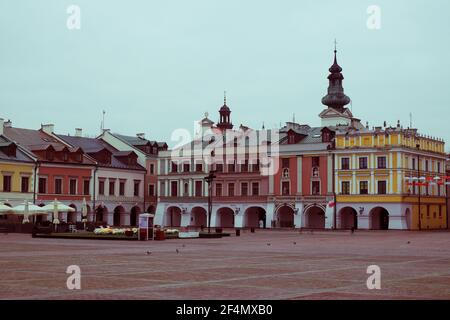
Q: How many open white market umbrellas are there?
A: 3